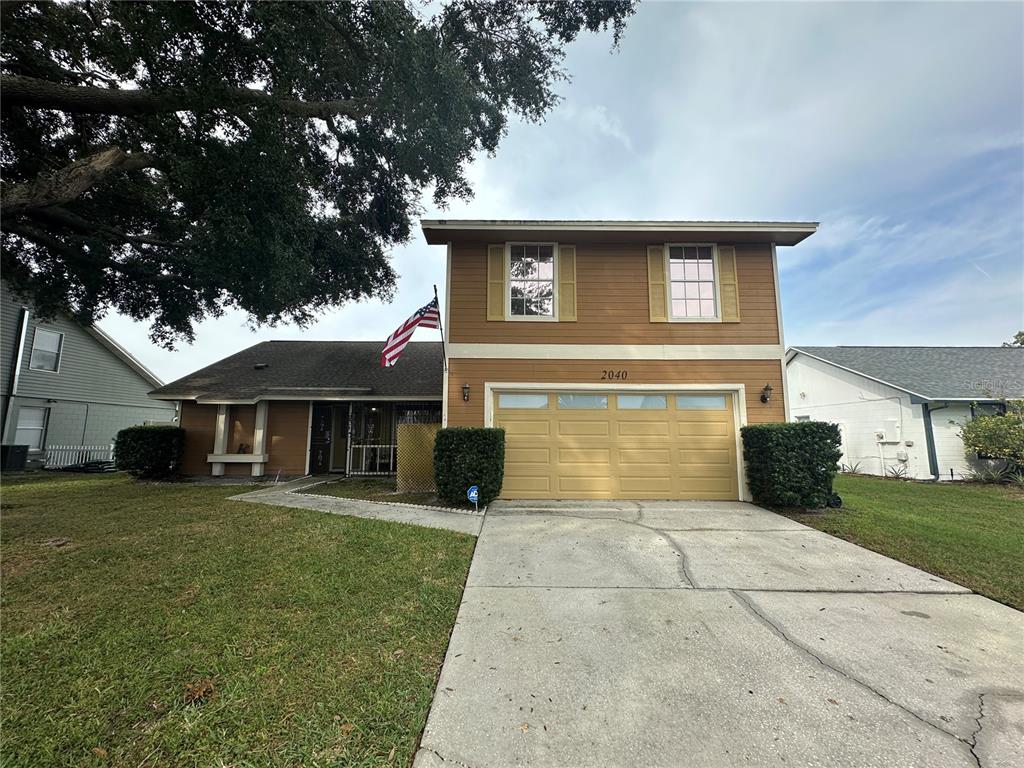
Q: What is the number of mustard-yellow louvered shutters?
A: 4